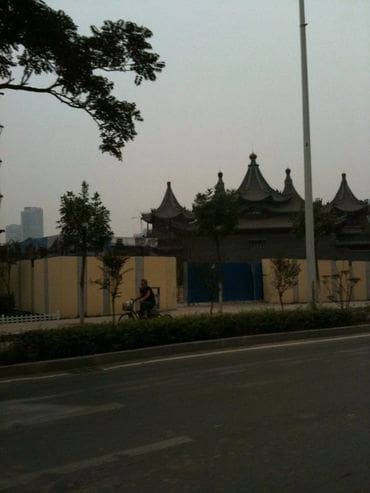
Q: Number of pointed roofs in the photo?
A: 5